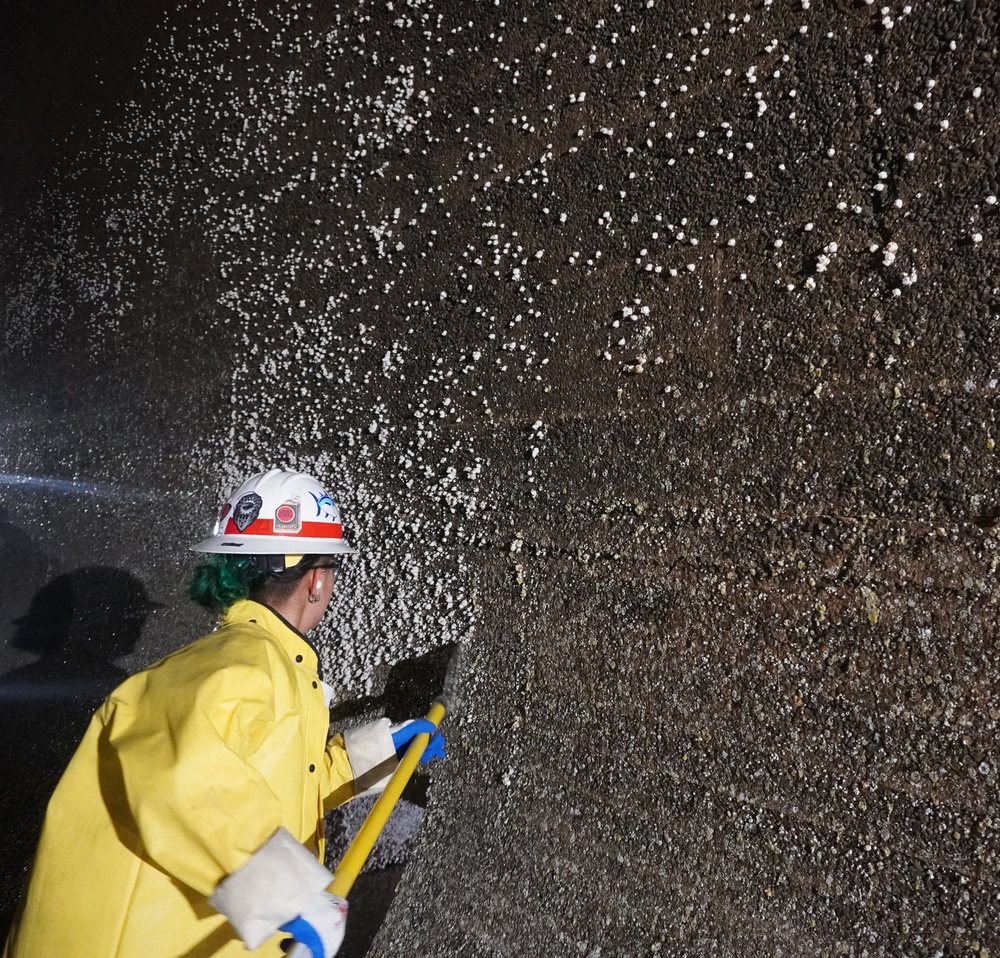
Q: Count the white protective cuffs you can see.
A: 2